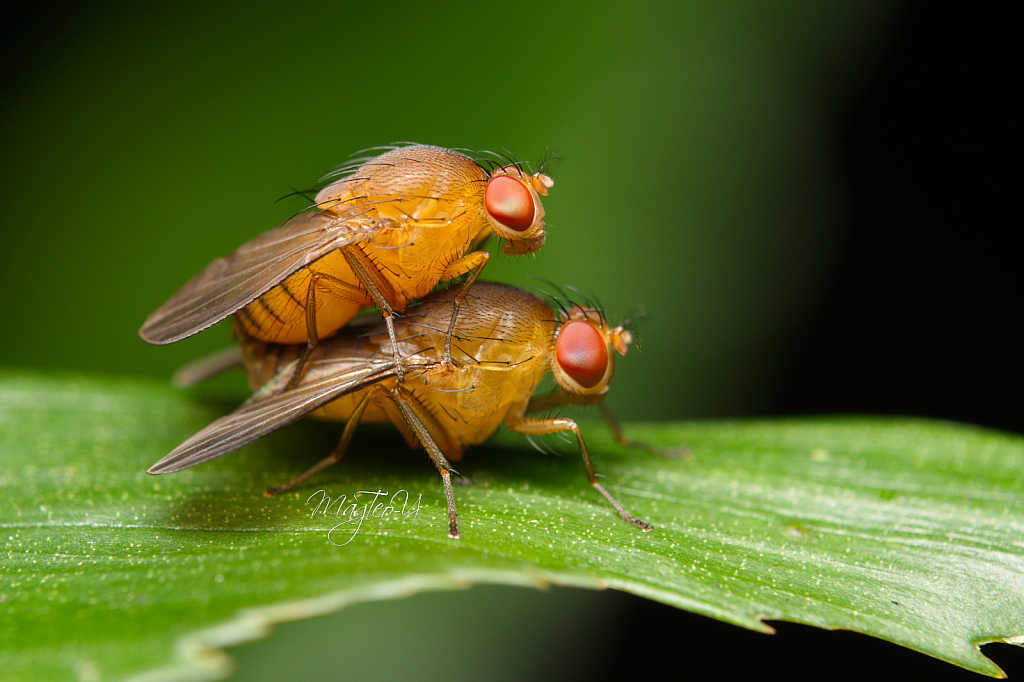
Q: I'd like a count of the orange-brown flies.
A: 2